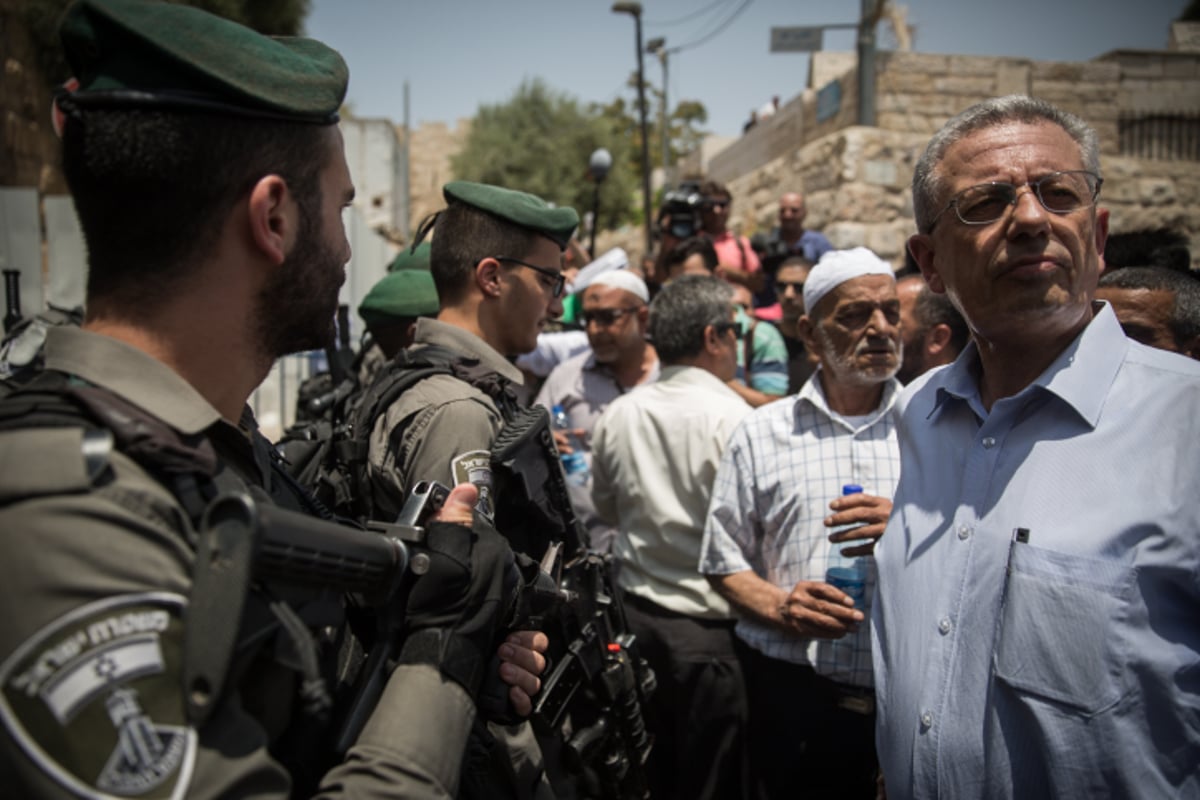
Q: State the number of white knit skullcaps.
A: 2